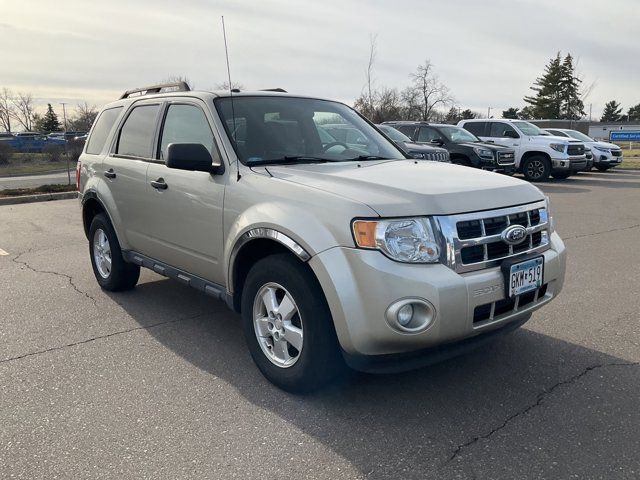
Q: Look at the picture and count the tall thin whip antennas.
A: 1